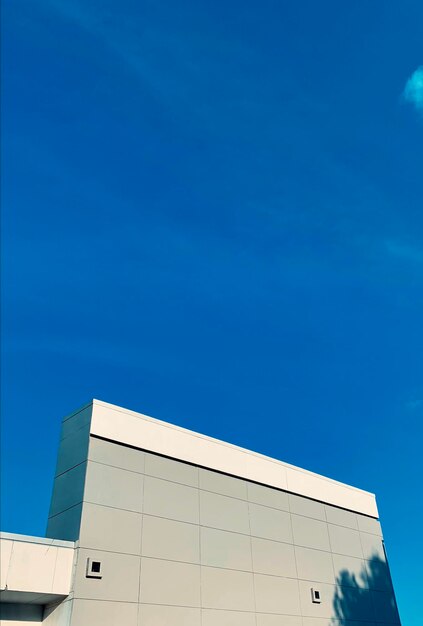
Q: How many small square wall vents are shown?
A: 2